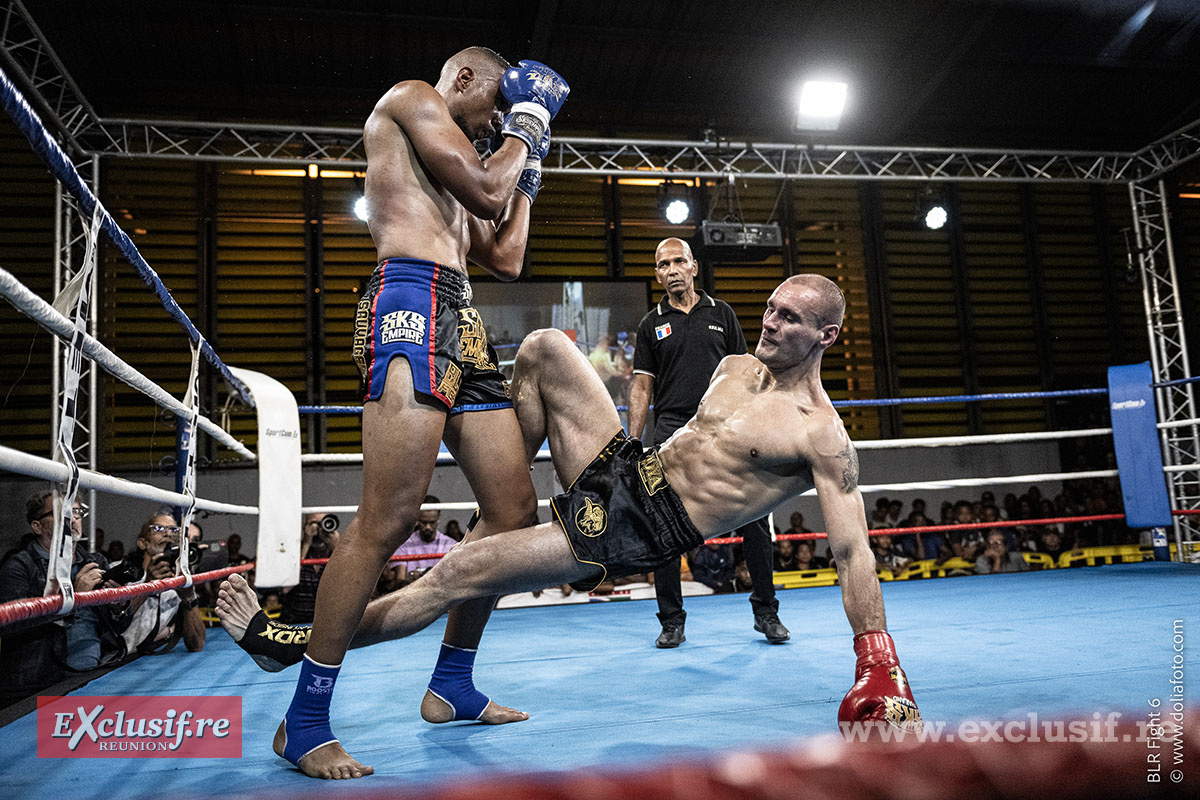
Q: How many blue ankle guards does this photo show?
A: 2